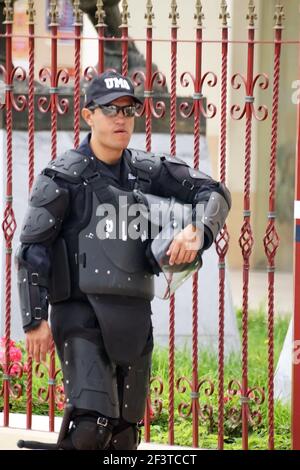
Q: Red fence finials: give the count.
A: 12